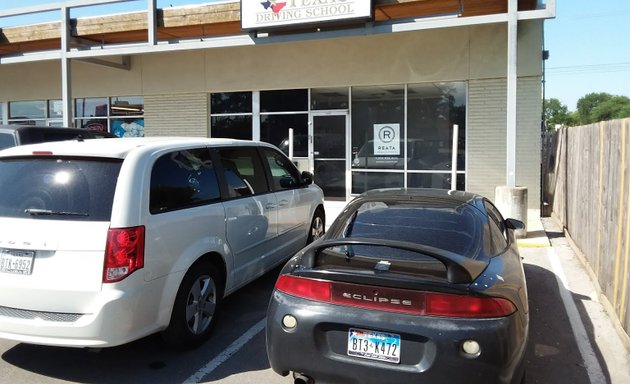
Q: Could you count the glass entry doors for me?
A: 1